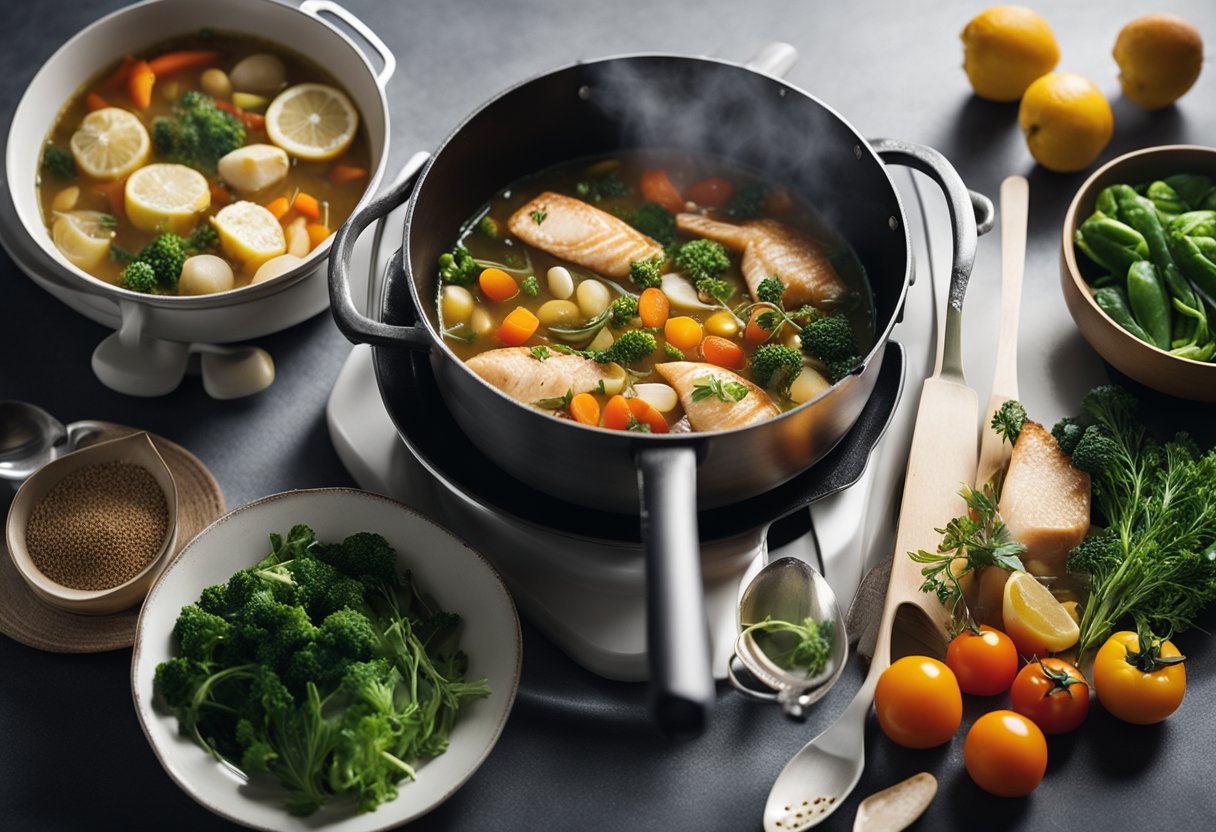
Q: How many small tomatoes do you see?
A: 5